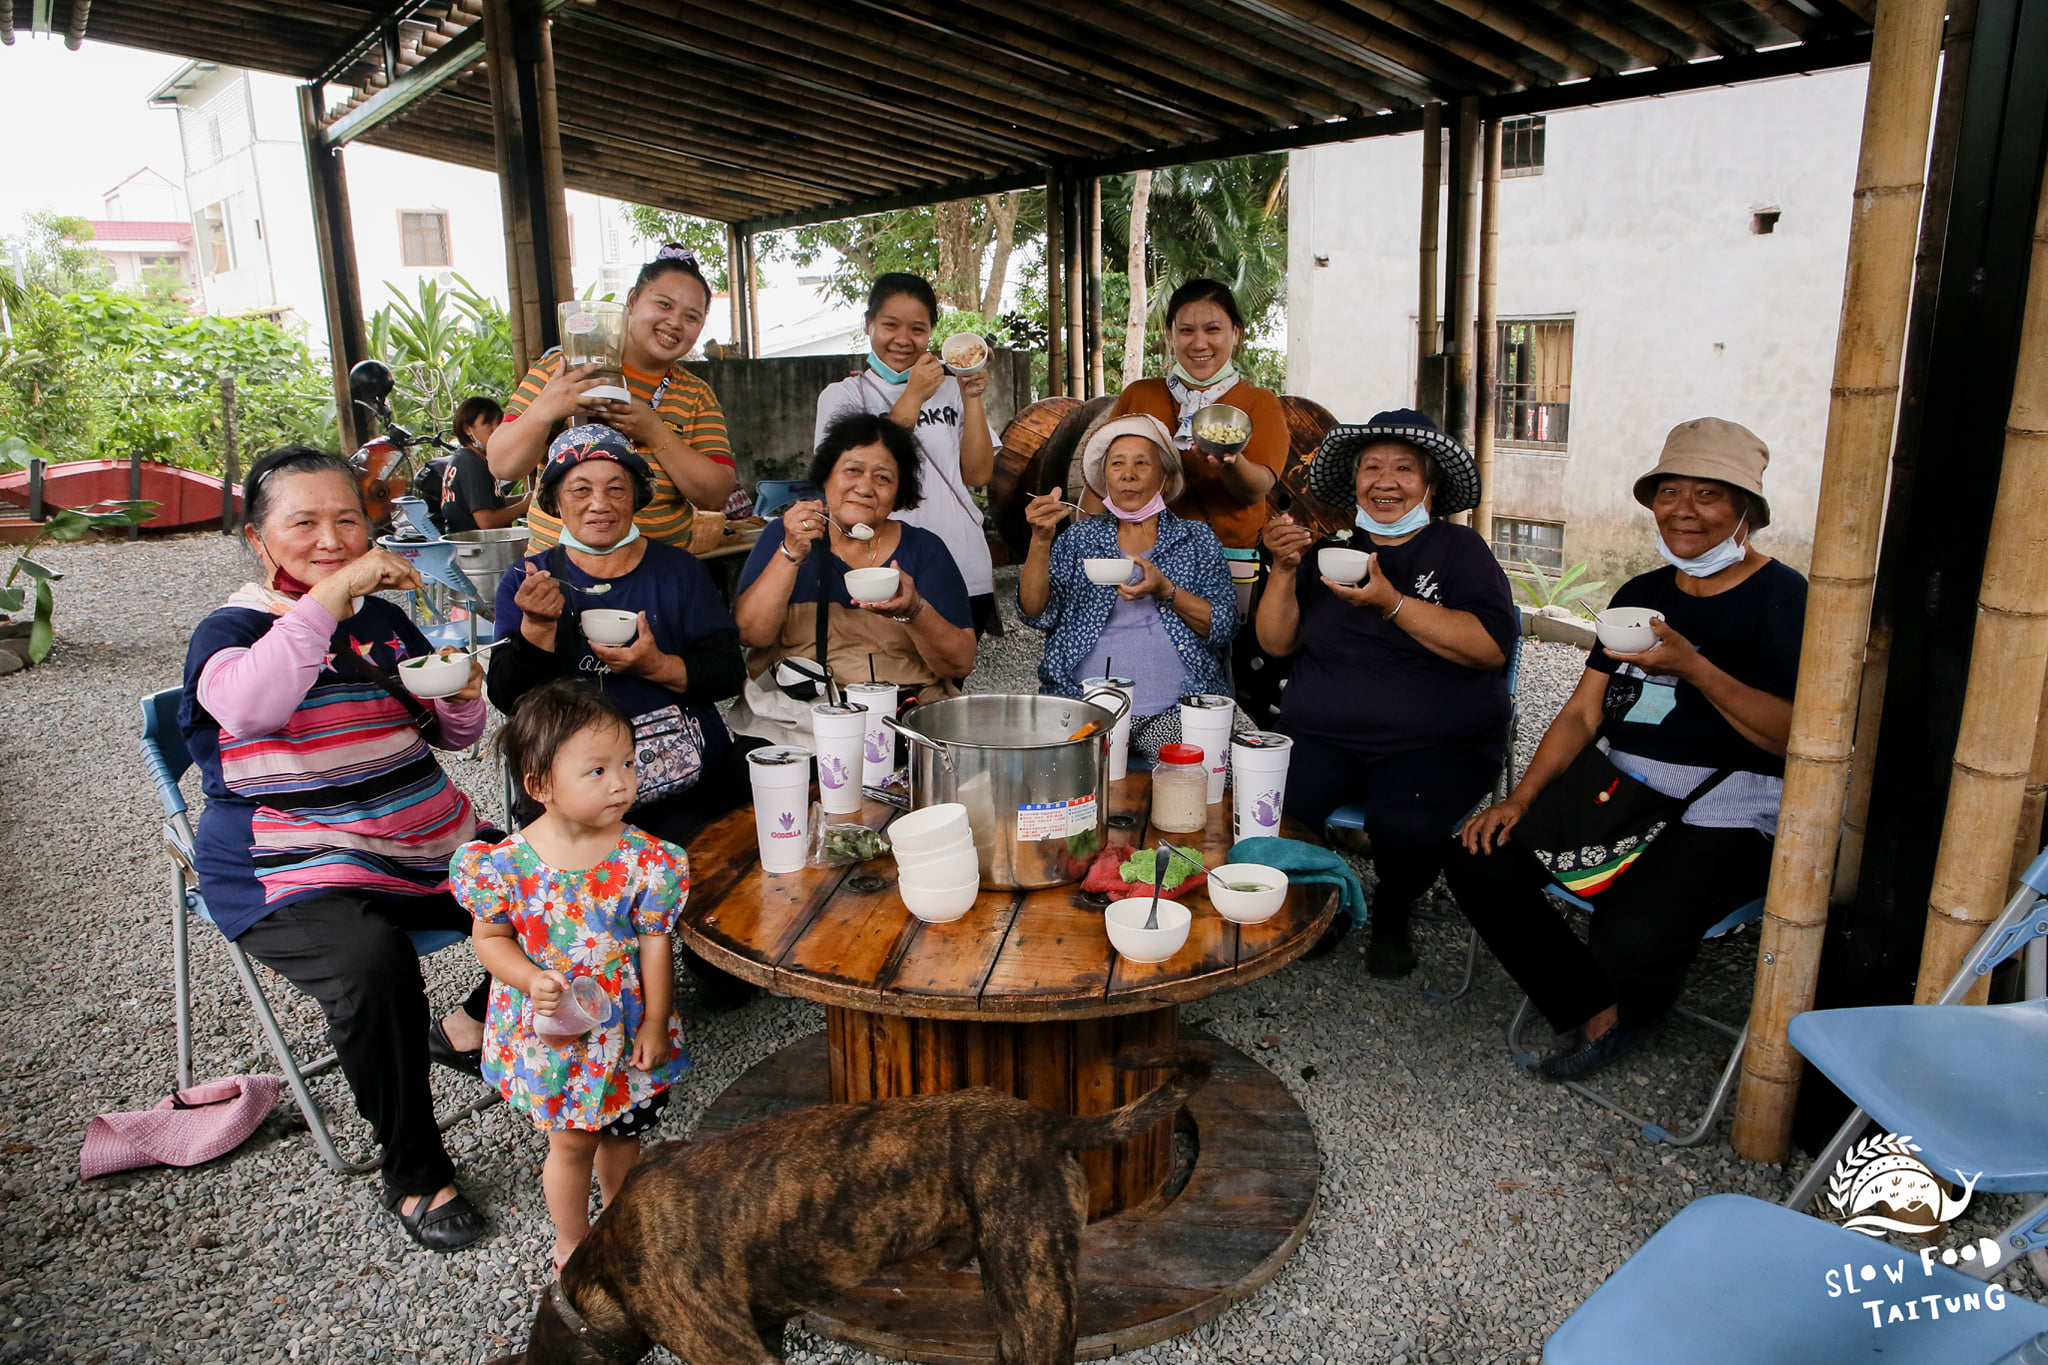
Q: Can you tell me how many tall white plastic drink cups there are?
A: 6